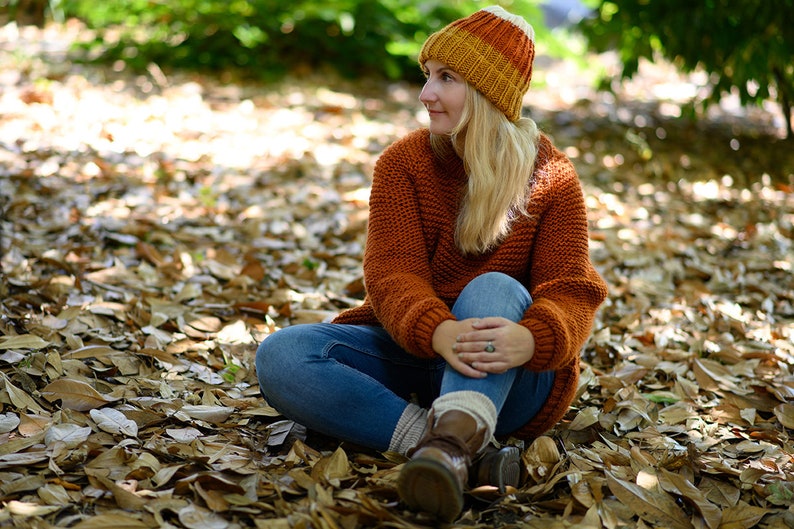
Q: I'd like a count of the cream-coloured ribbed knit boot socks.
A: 2